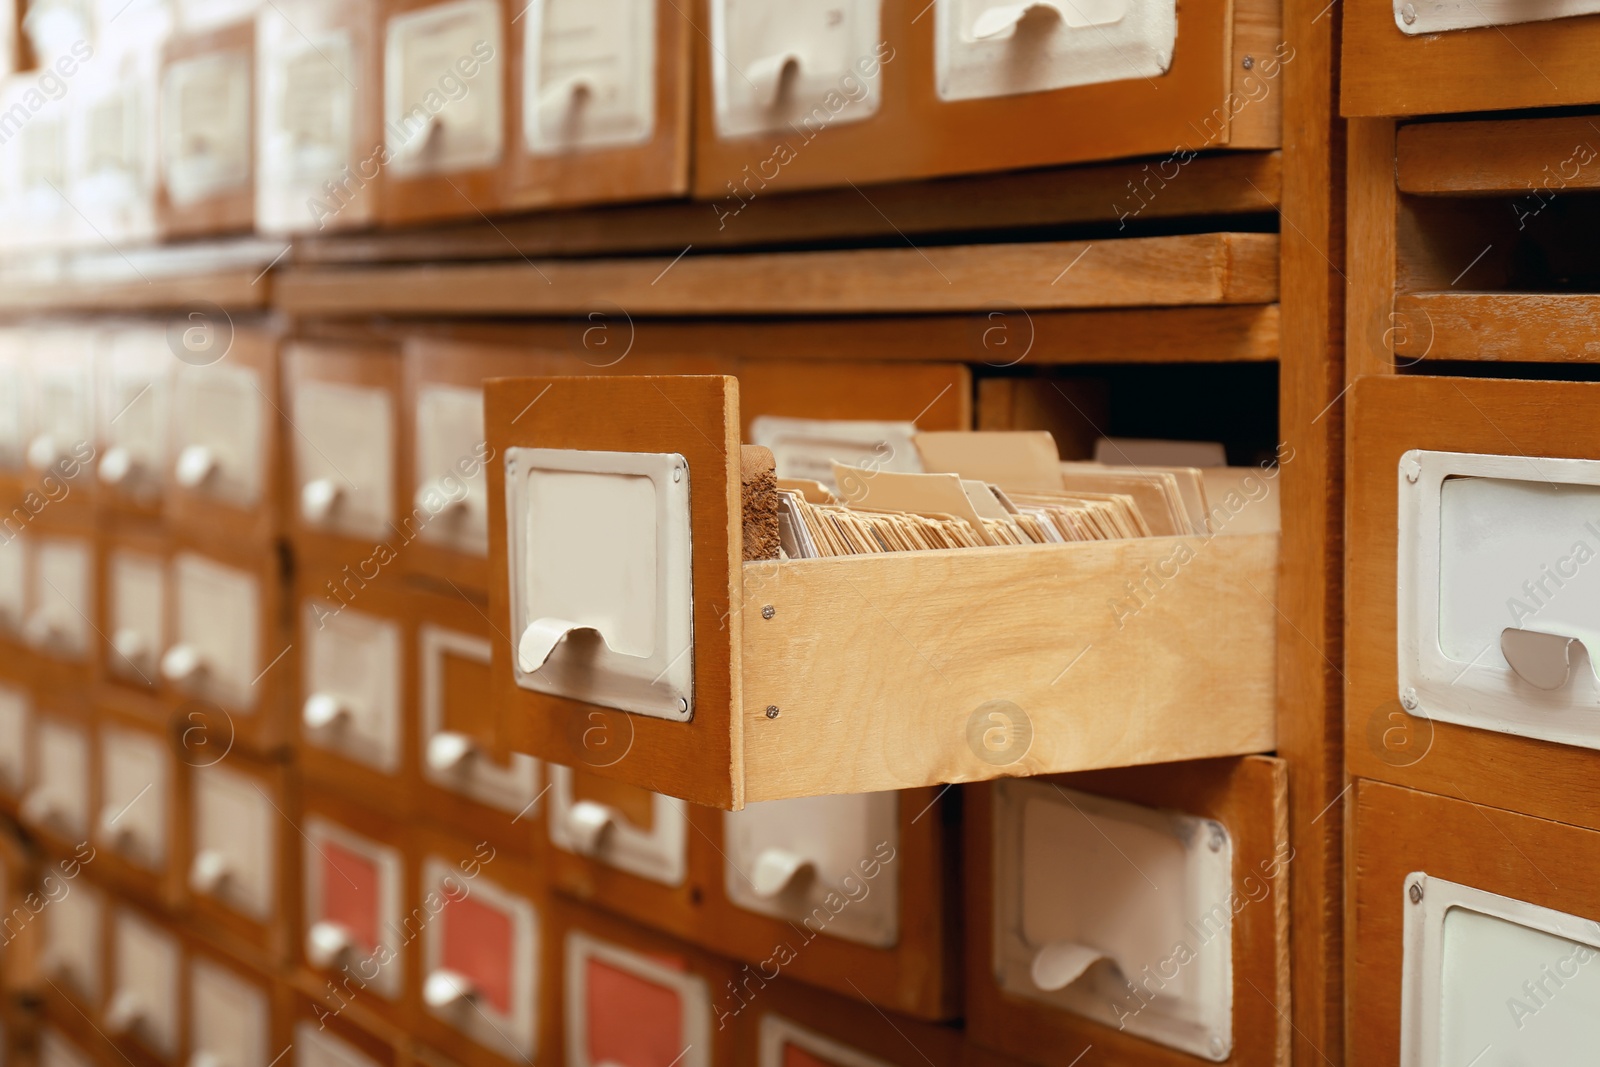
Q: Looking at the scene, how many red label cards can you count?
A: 4